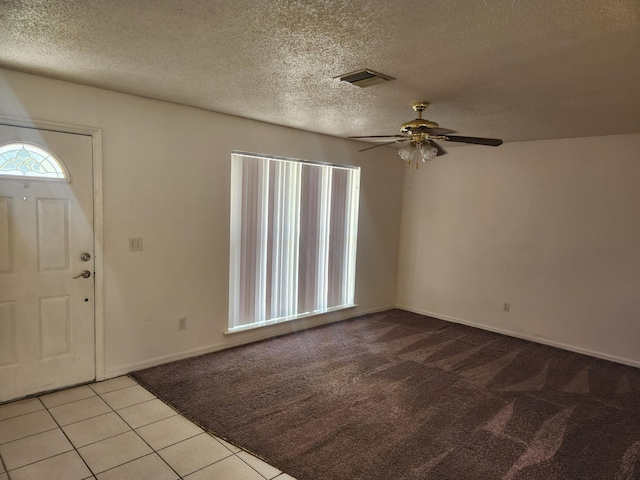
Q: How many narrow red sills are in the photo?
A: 0